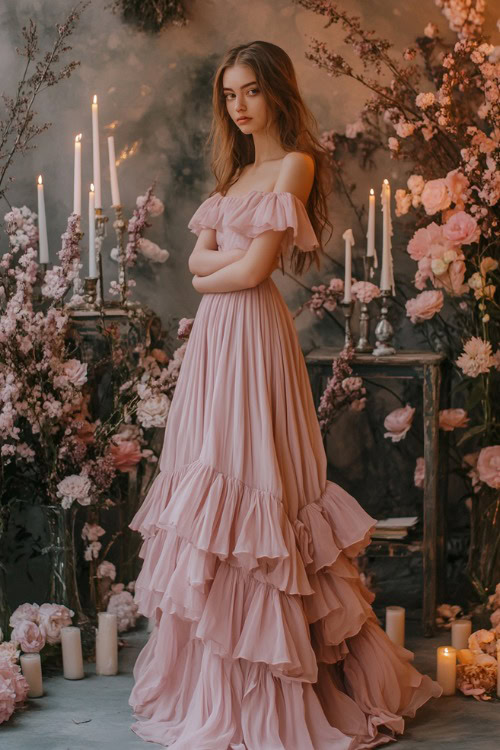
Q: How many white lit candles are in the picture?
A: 7